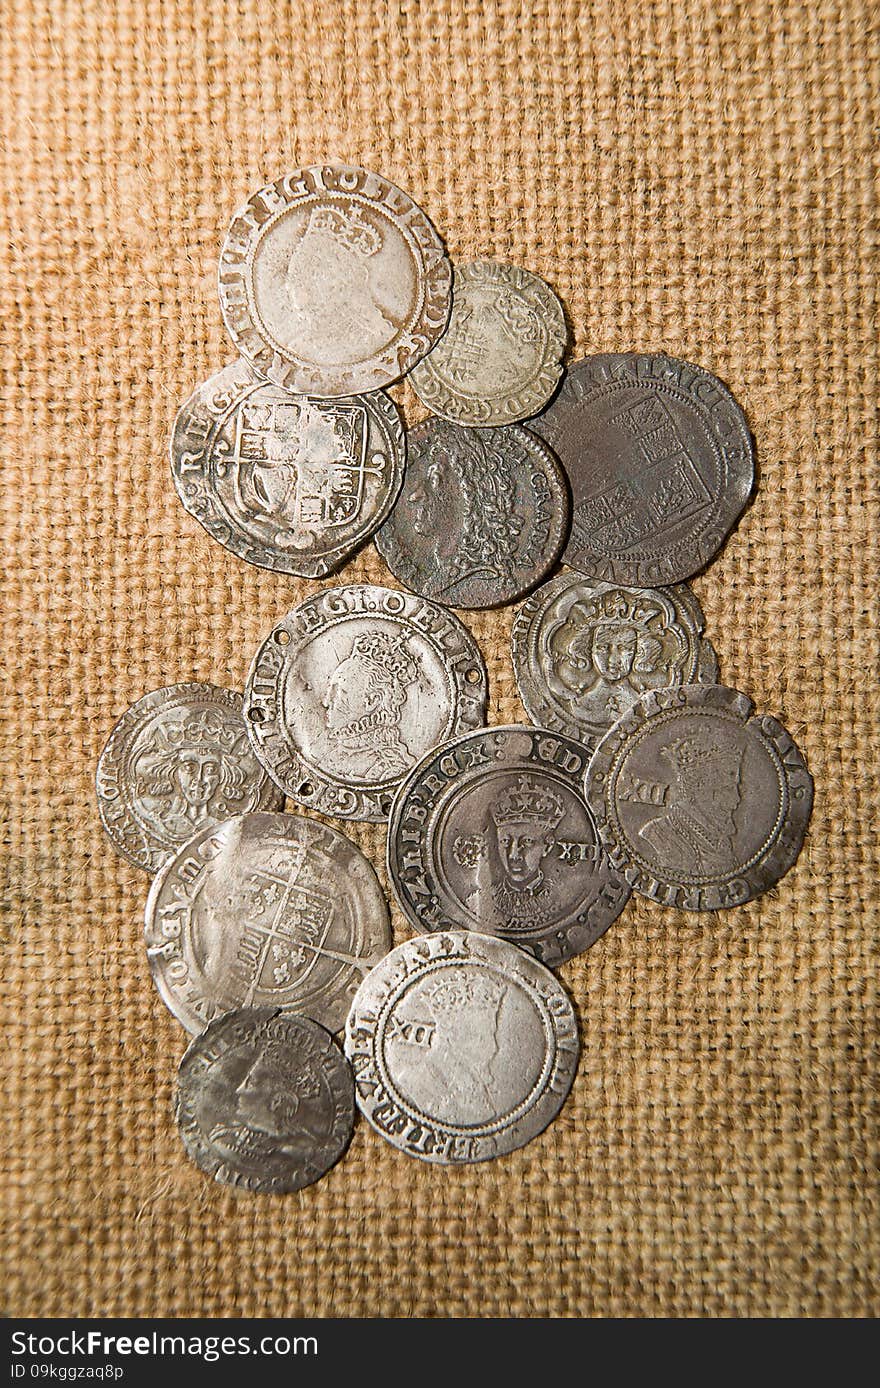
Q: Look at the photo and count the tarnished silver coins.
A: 13